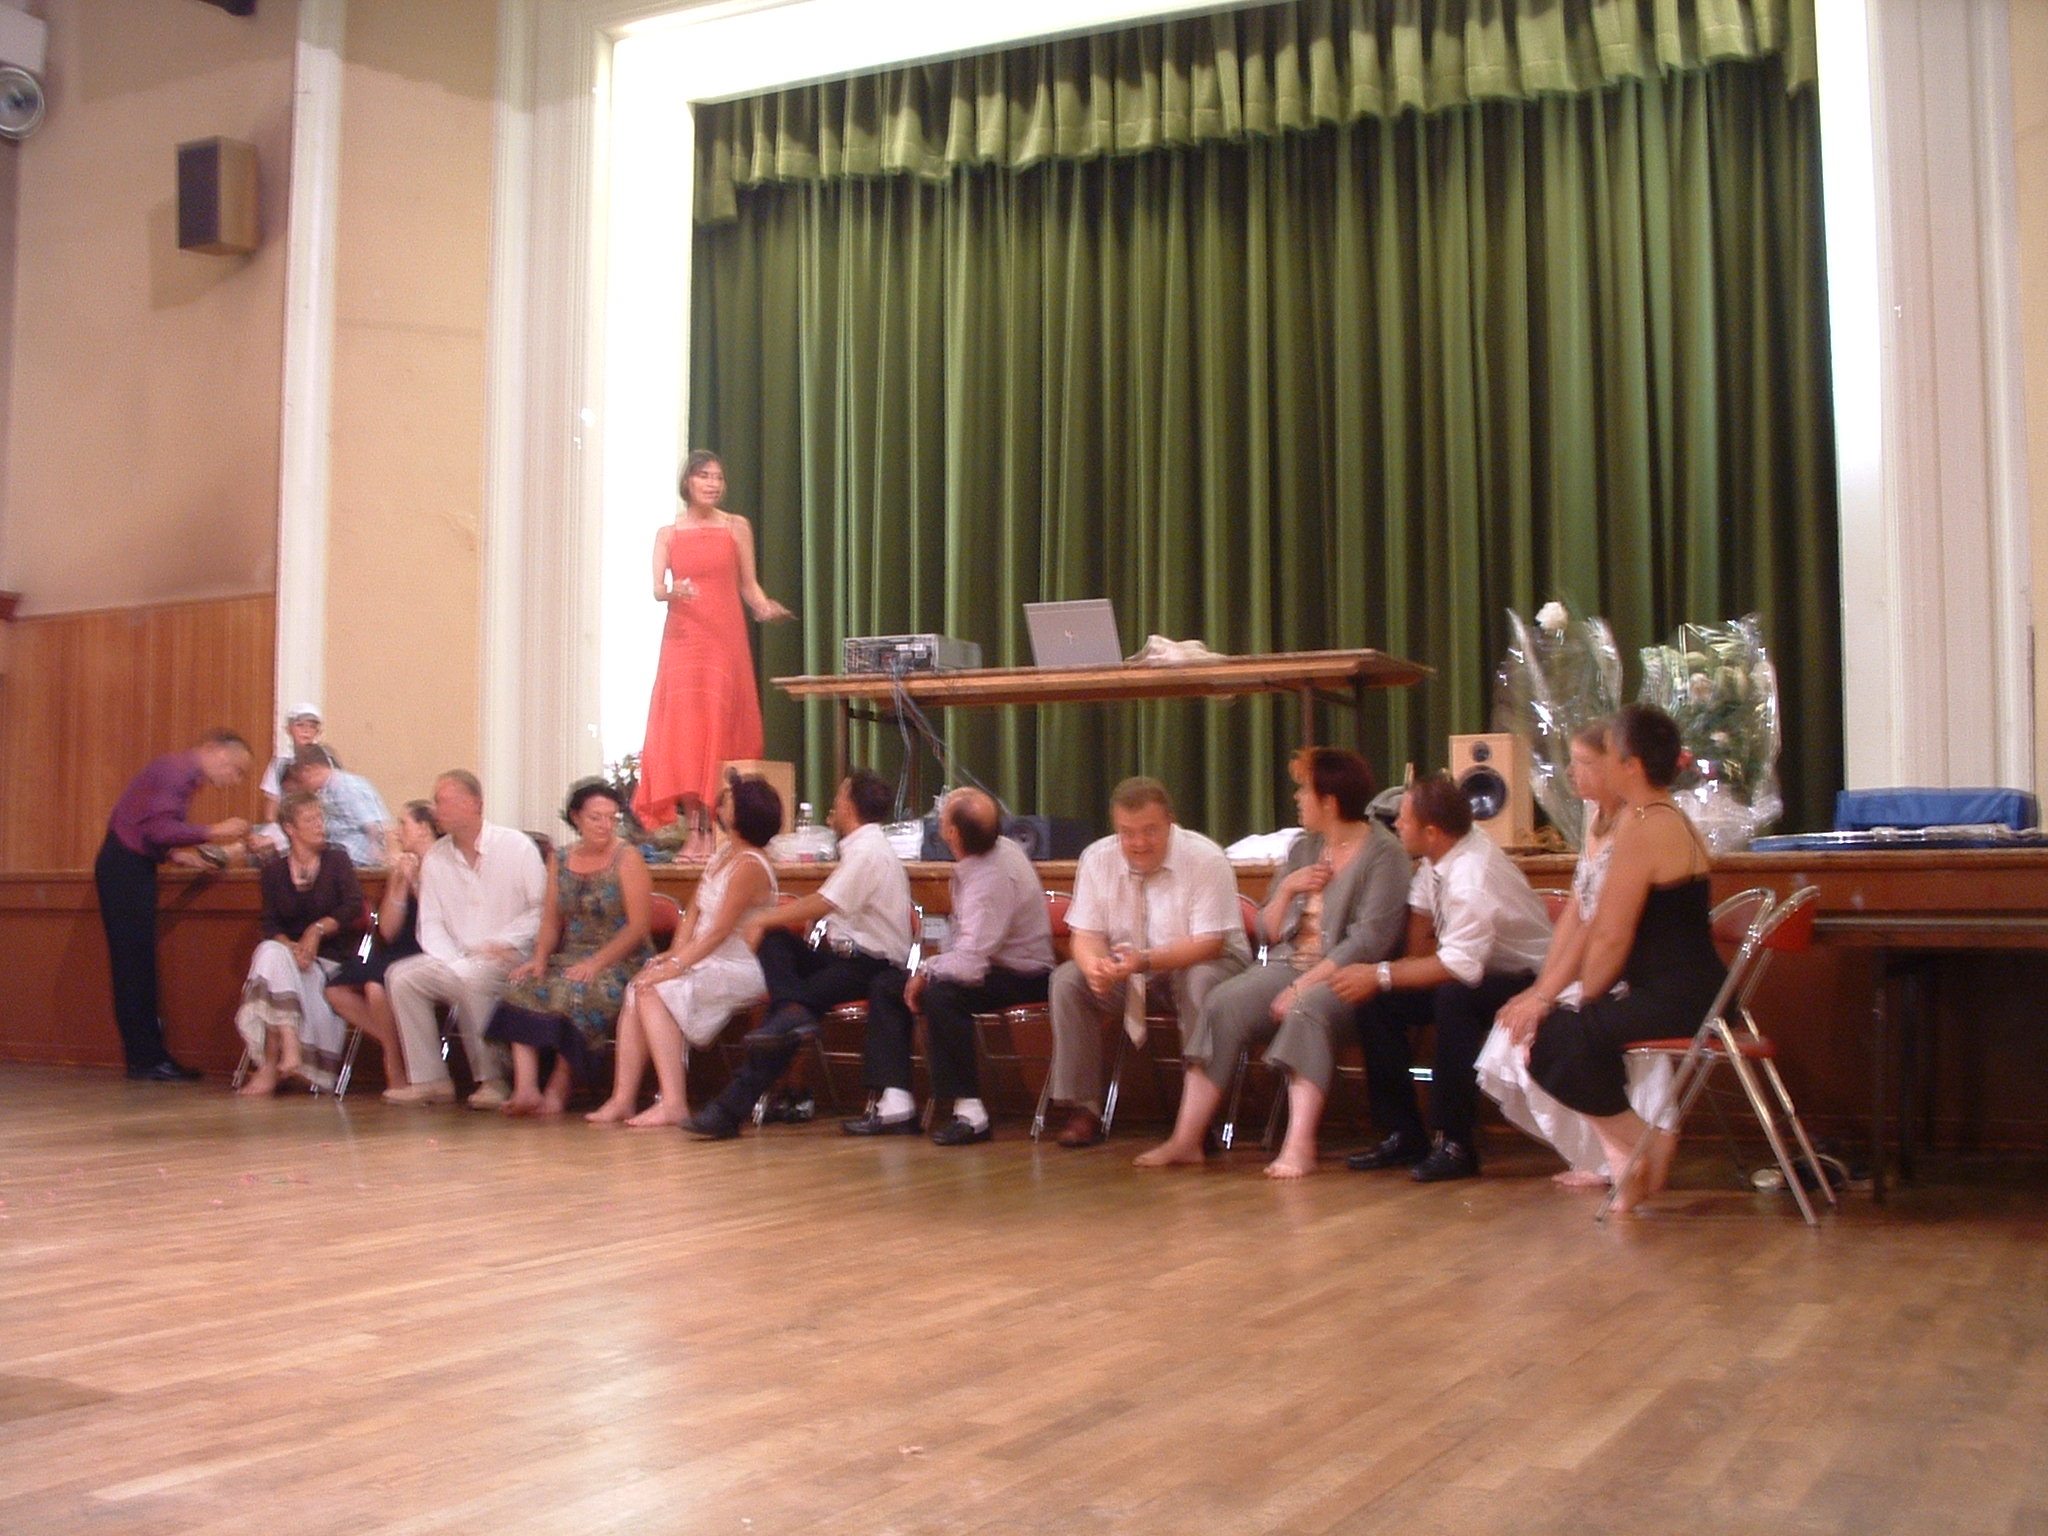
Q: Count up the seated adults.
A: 12